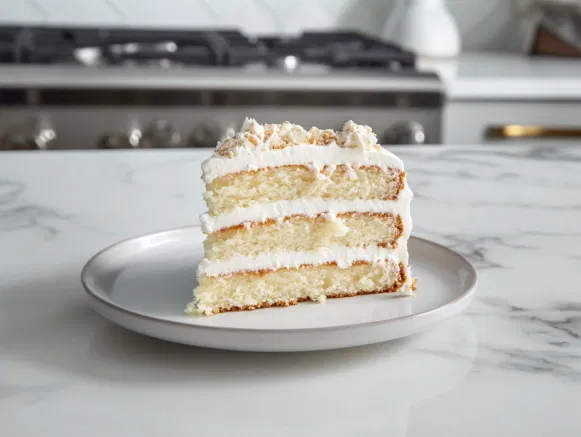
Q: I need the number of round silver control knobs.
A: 5